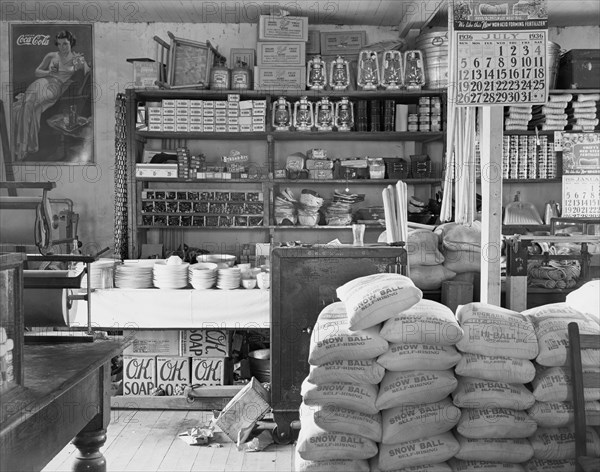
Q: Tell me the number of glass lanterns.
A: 9